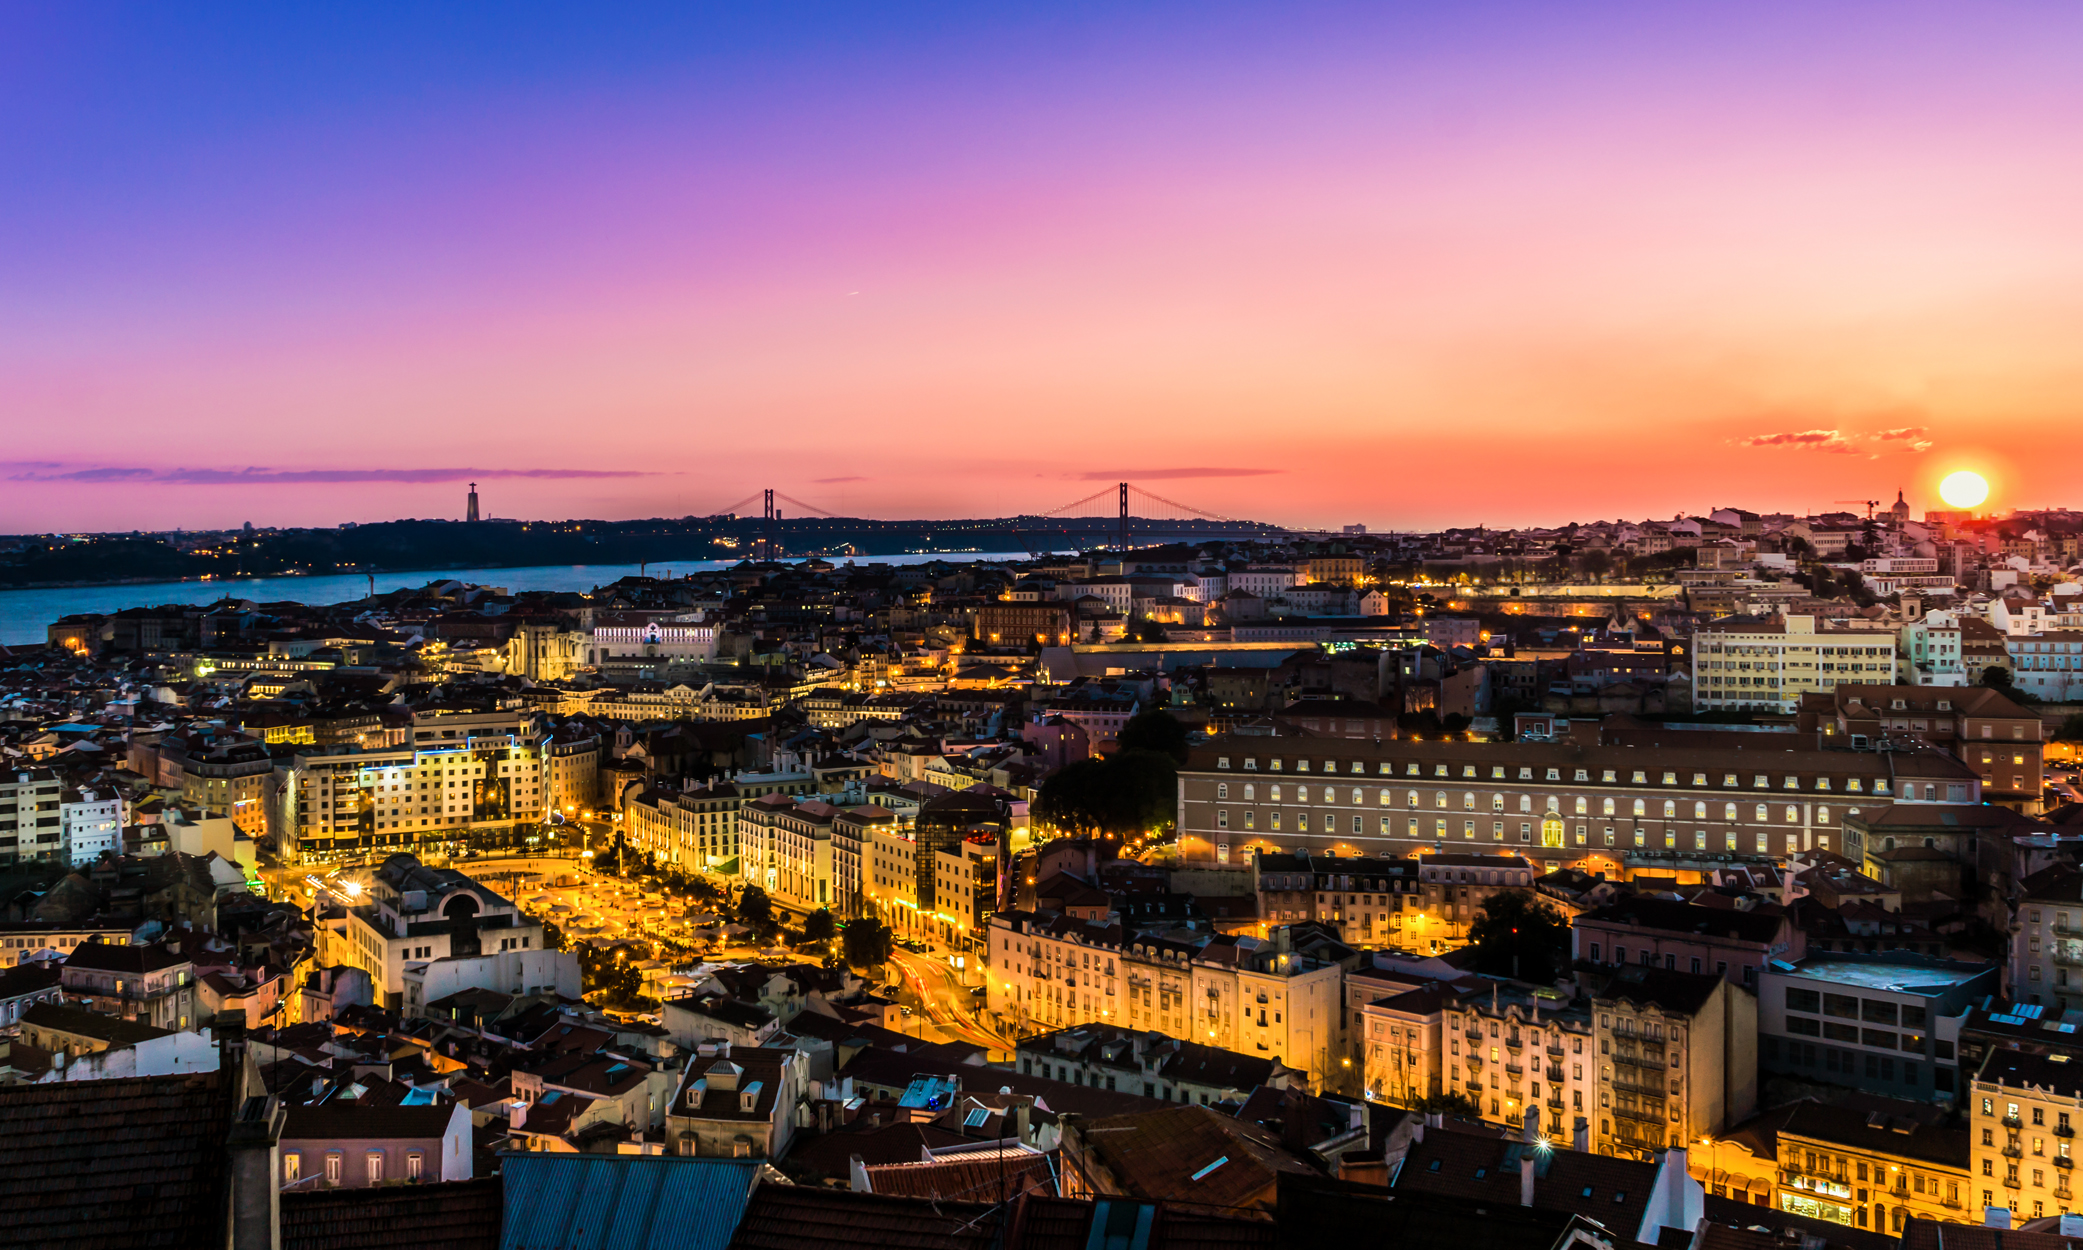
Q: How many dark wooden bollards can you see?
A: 0